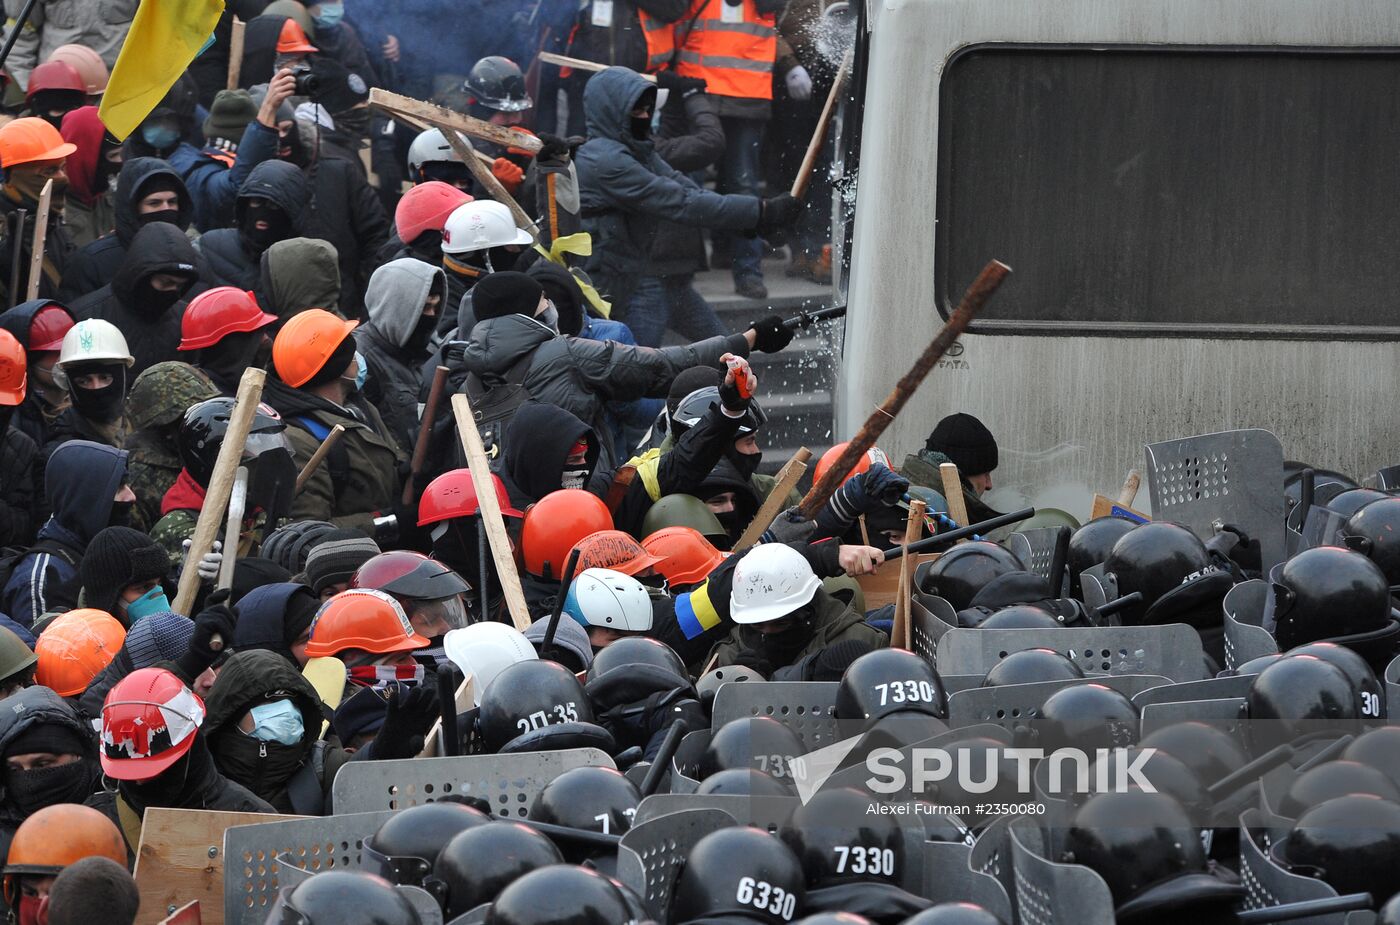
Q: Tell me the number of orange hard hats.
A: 11